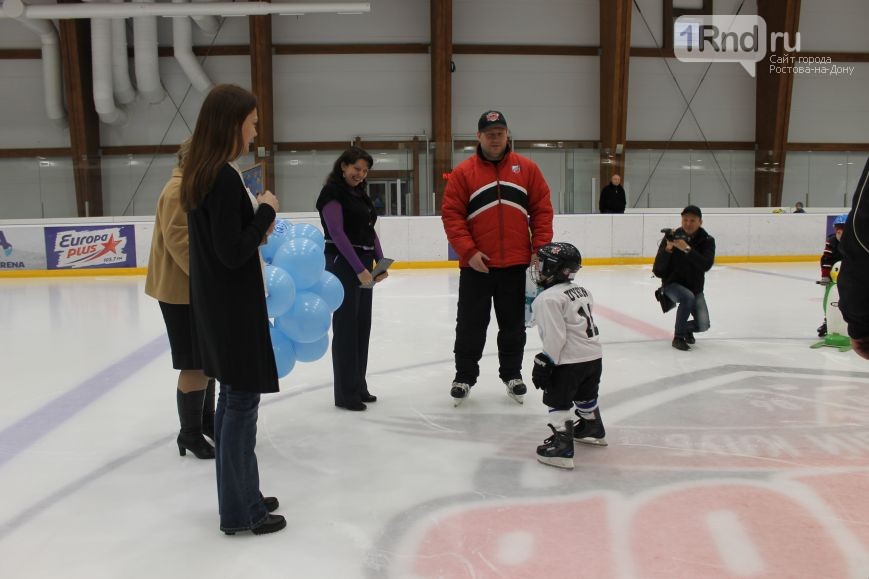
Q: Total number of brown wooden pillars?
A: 5